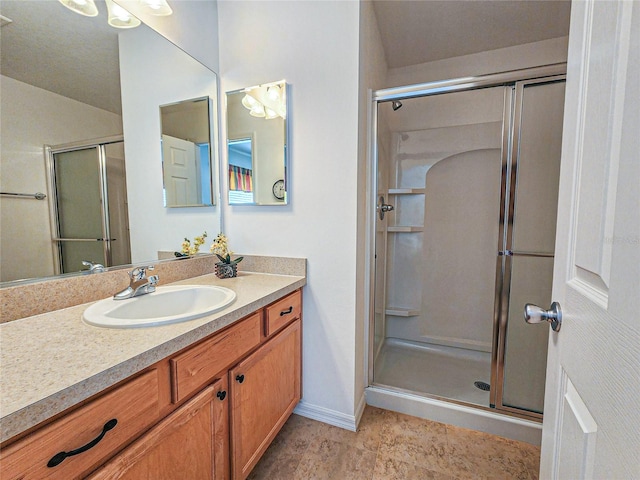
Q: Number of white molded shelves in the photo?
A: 3